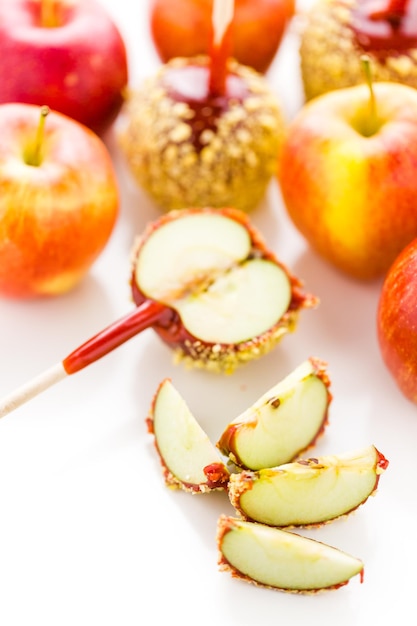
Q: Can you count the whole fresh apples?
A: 5